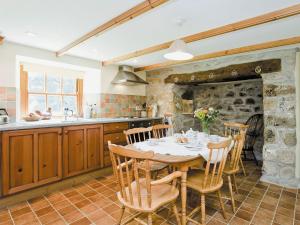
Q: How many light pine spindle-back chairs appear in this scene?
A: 6